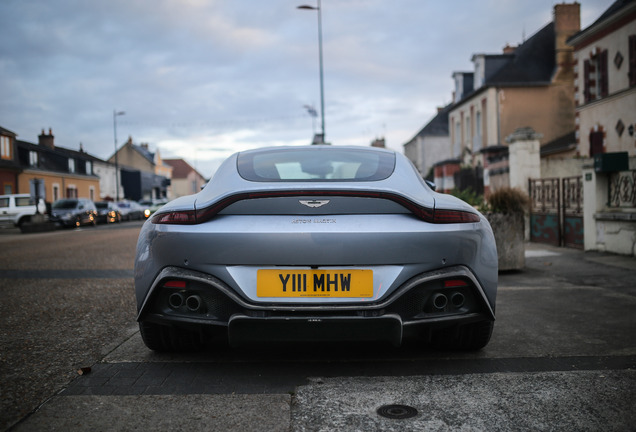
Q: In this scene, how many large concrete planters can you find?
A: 1